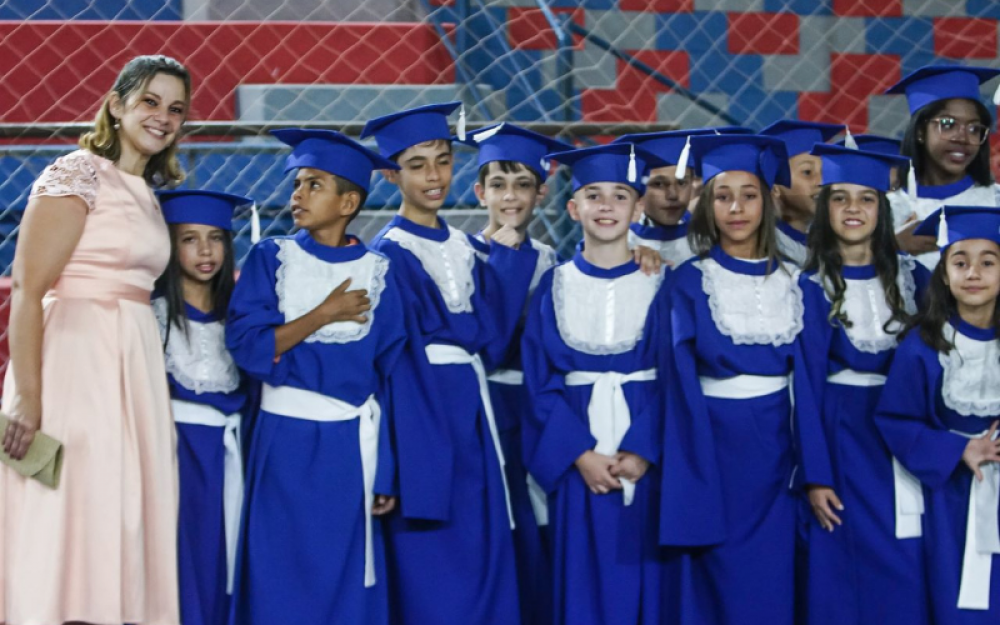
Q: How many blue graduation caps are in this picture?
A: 12